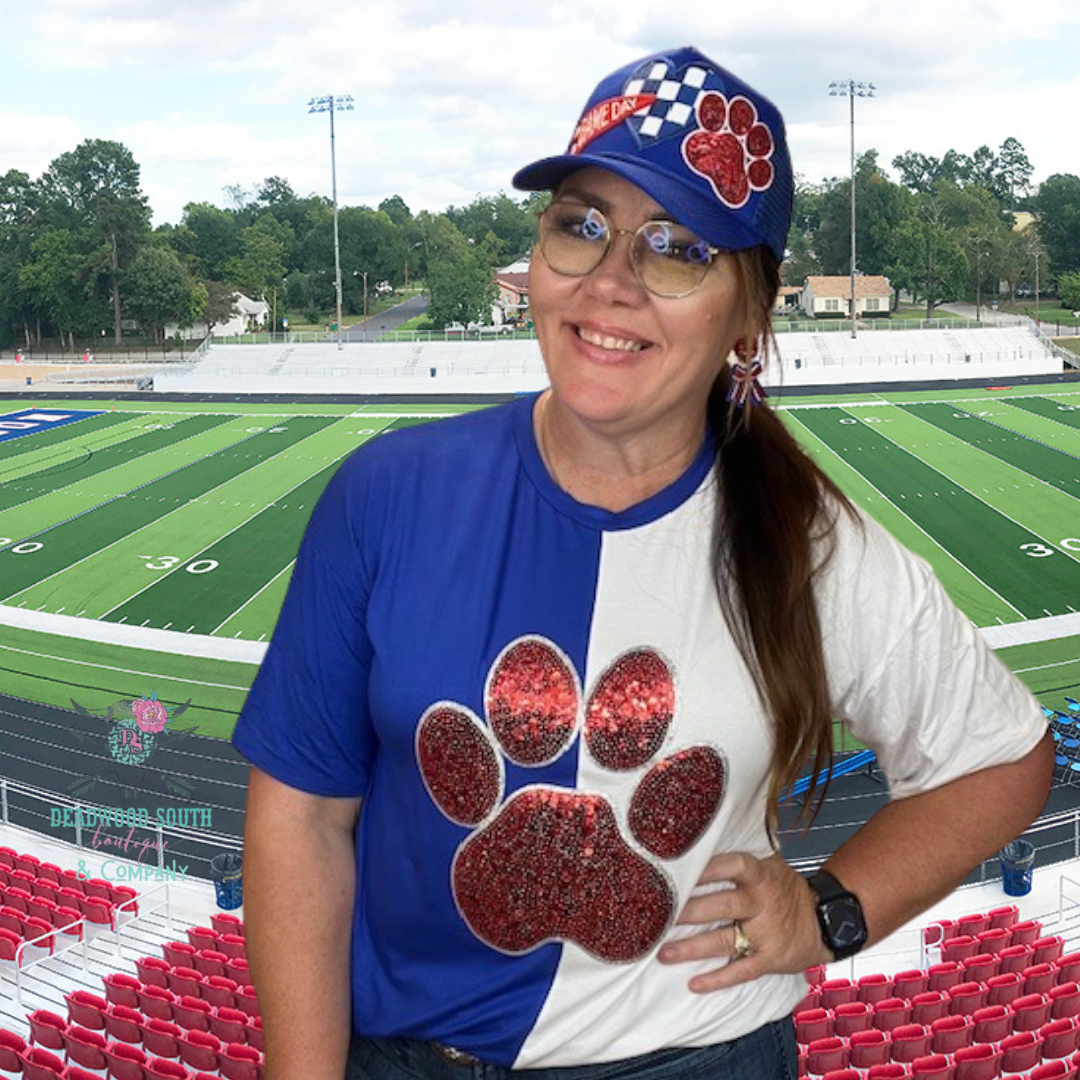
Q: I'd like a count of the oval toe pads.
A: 8